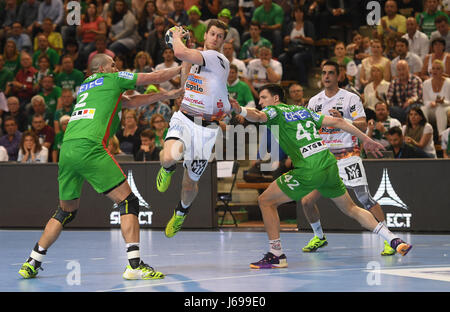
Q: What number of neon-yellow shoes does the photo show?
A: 6